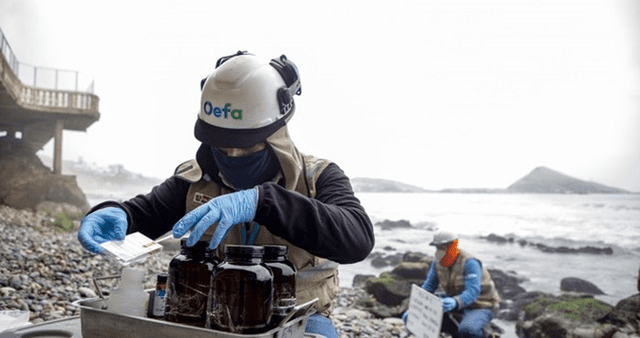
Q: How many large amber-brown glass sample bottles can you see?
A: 3